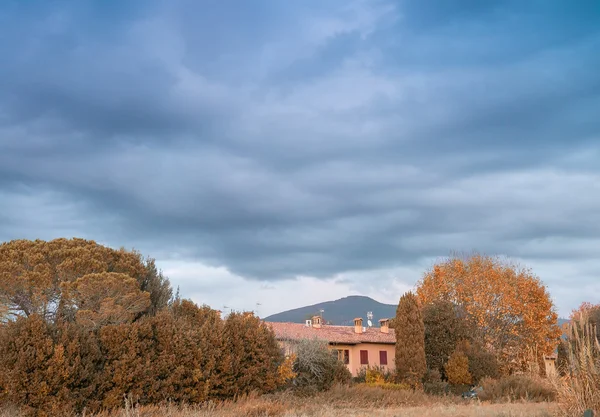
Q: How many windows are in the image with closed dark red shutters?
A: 2